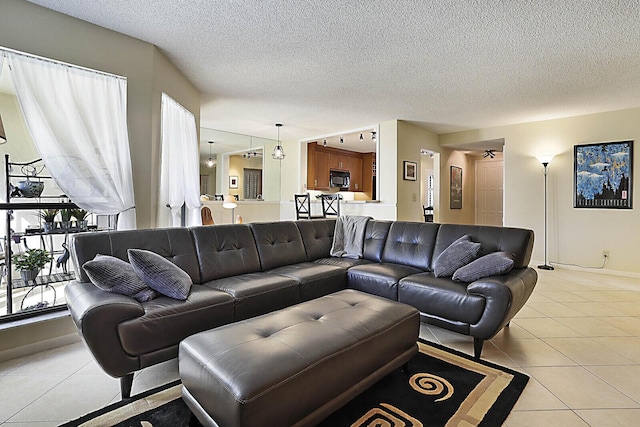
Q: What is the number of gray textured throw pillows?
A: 4